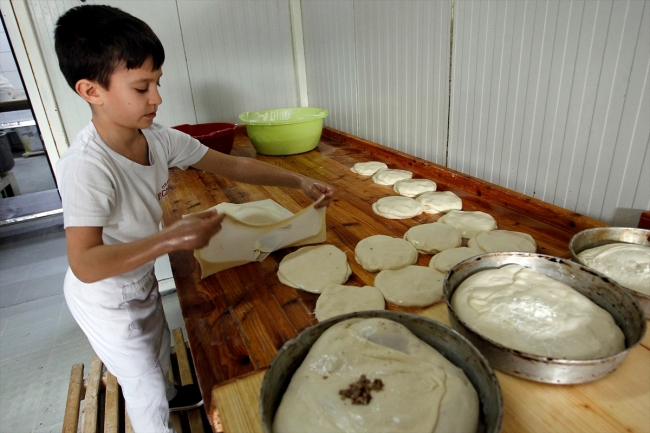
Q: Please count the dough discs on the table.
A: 13